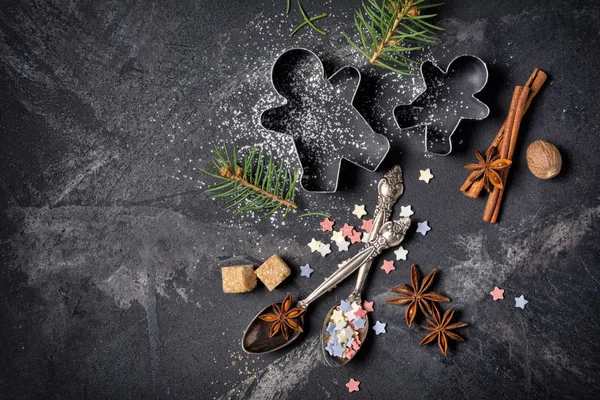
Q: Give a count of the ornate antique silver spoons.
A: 2